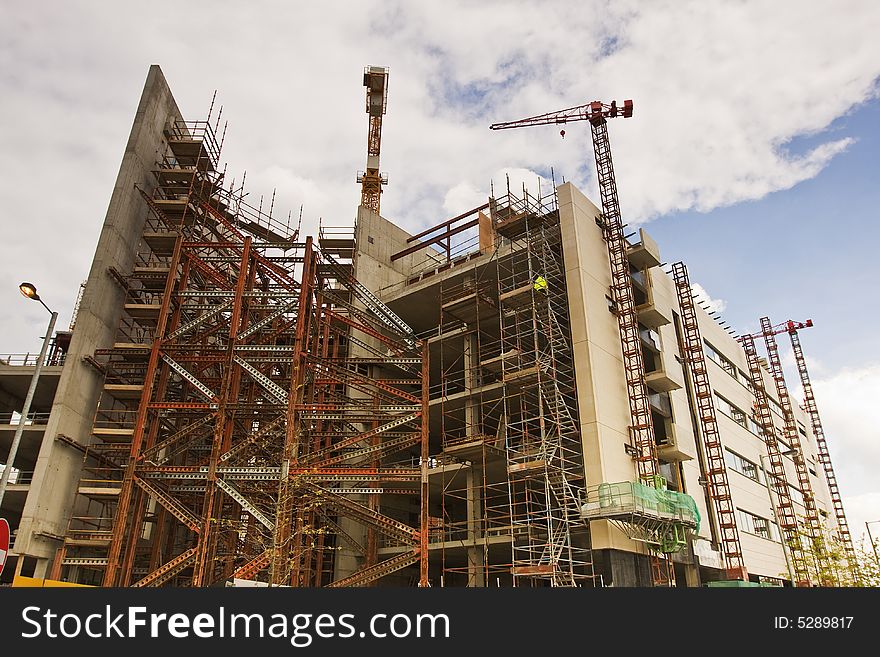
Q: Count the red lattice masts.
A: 5